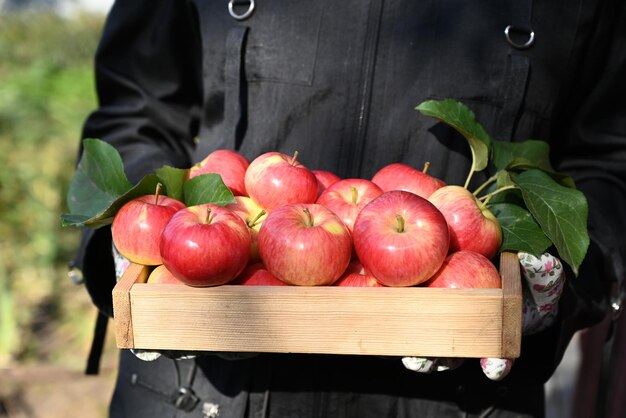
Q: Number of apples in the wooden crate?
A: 15